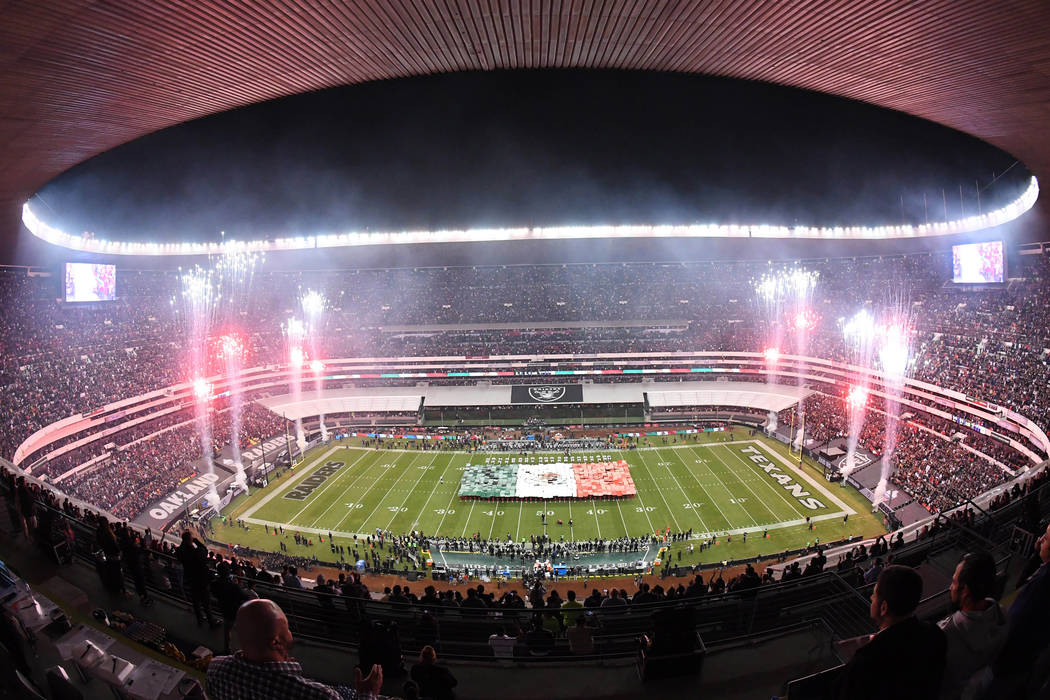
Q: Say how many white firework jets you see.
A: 8